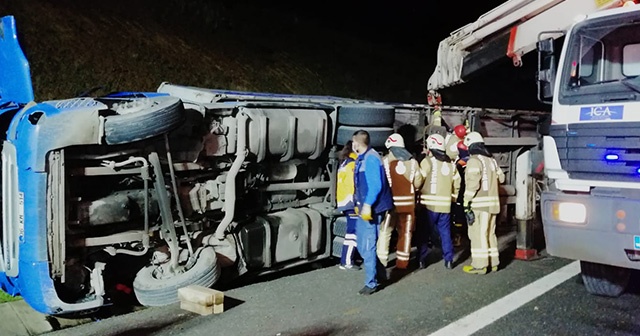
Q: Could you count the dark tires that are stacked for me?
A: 2